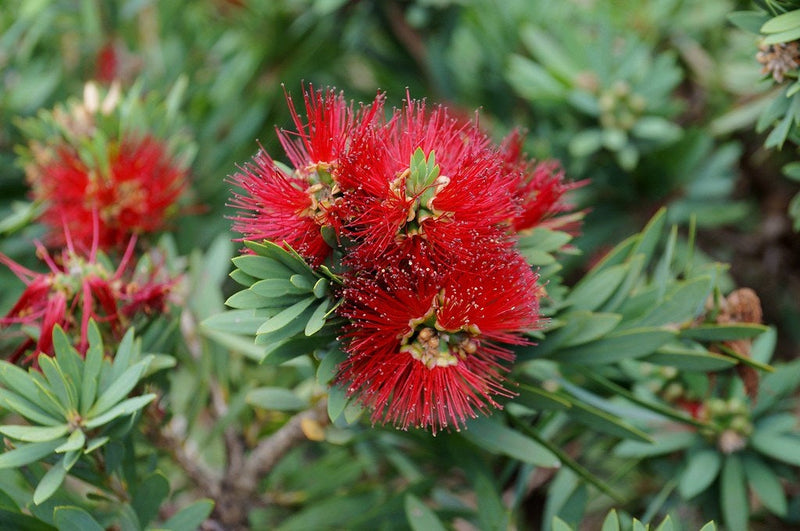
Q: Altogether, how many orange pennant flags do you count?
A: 0